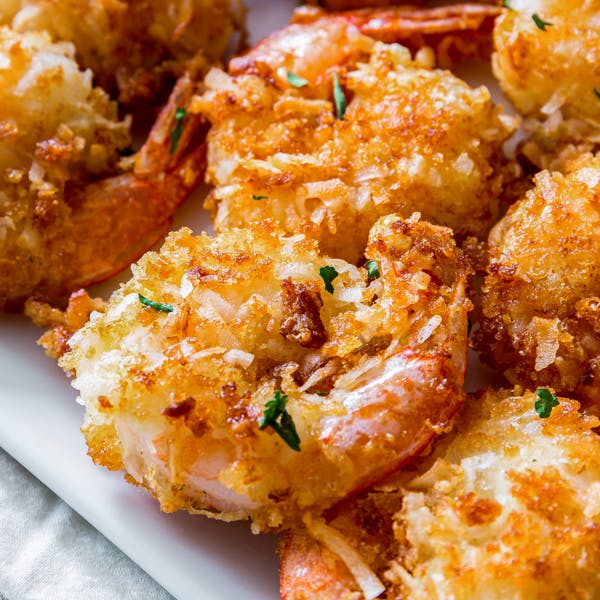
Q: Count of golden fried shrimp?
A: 7